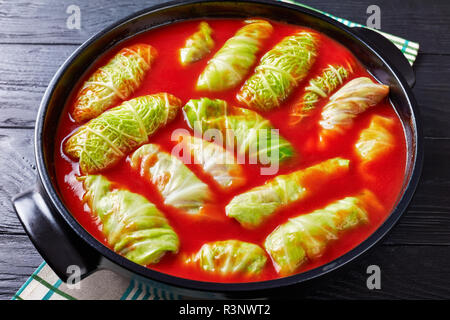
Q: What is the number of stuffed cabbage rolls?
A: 15